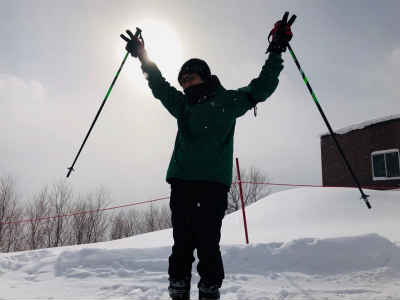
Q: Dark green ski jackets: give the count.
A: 1